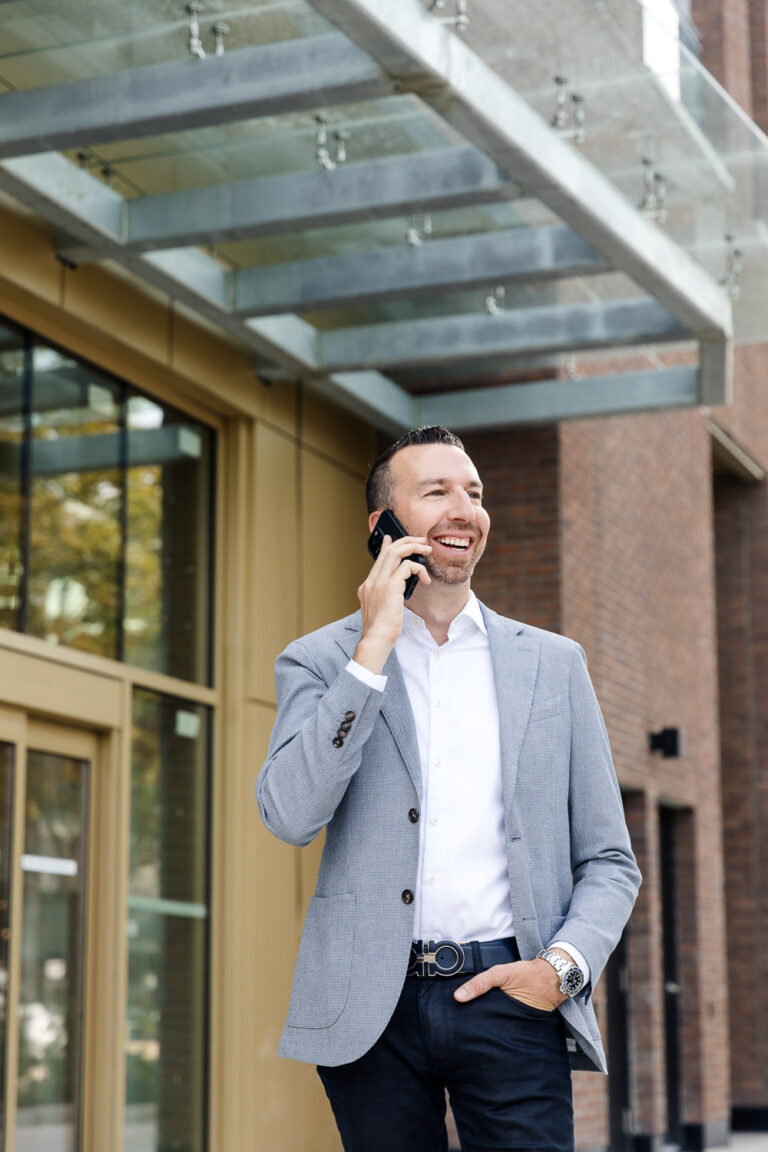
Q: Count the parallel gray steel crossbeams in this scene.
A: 5